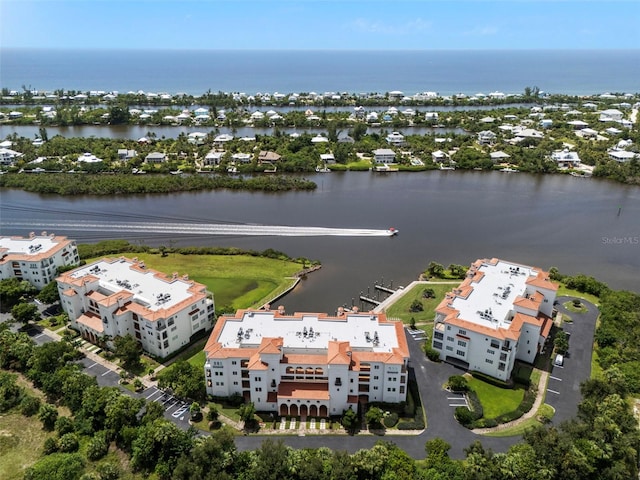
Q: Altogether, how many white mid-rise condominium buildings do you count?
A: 4